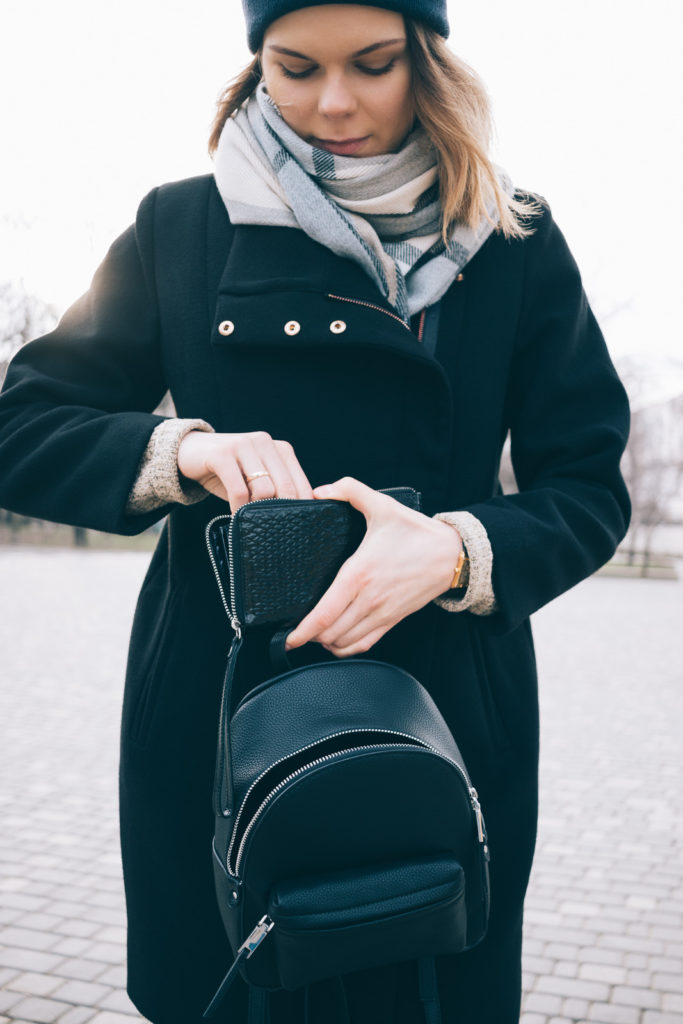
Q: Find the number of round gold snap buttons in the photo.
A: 3